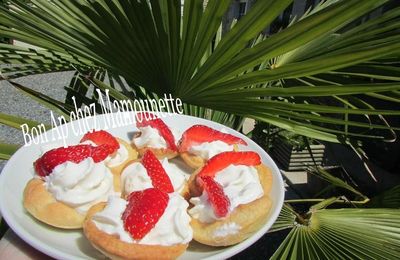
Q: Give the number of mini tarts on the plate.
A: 7